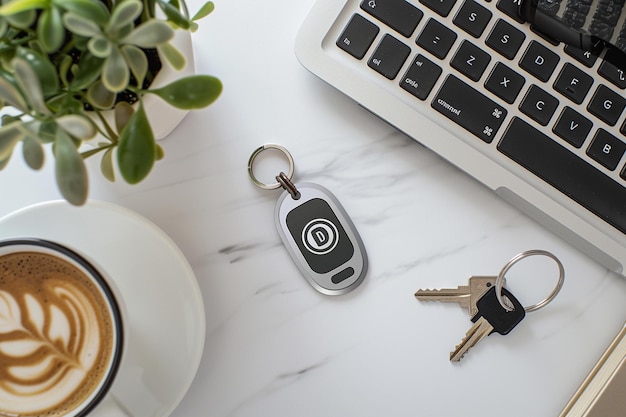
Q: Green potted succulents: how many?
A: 1